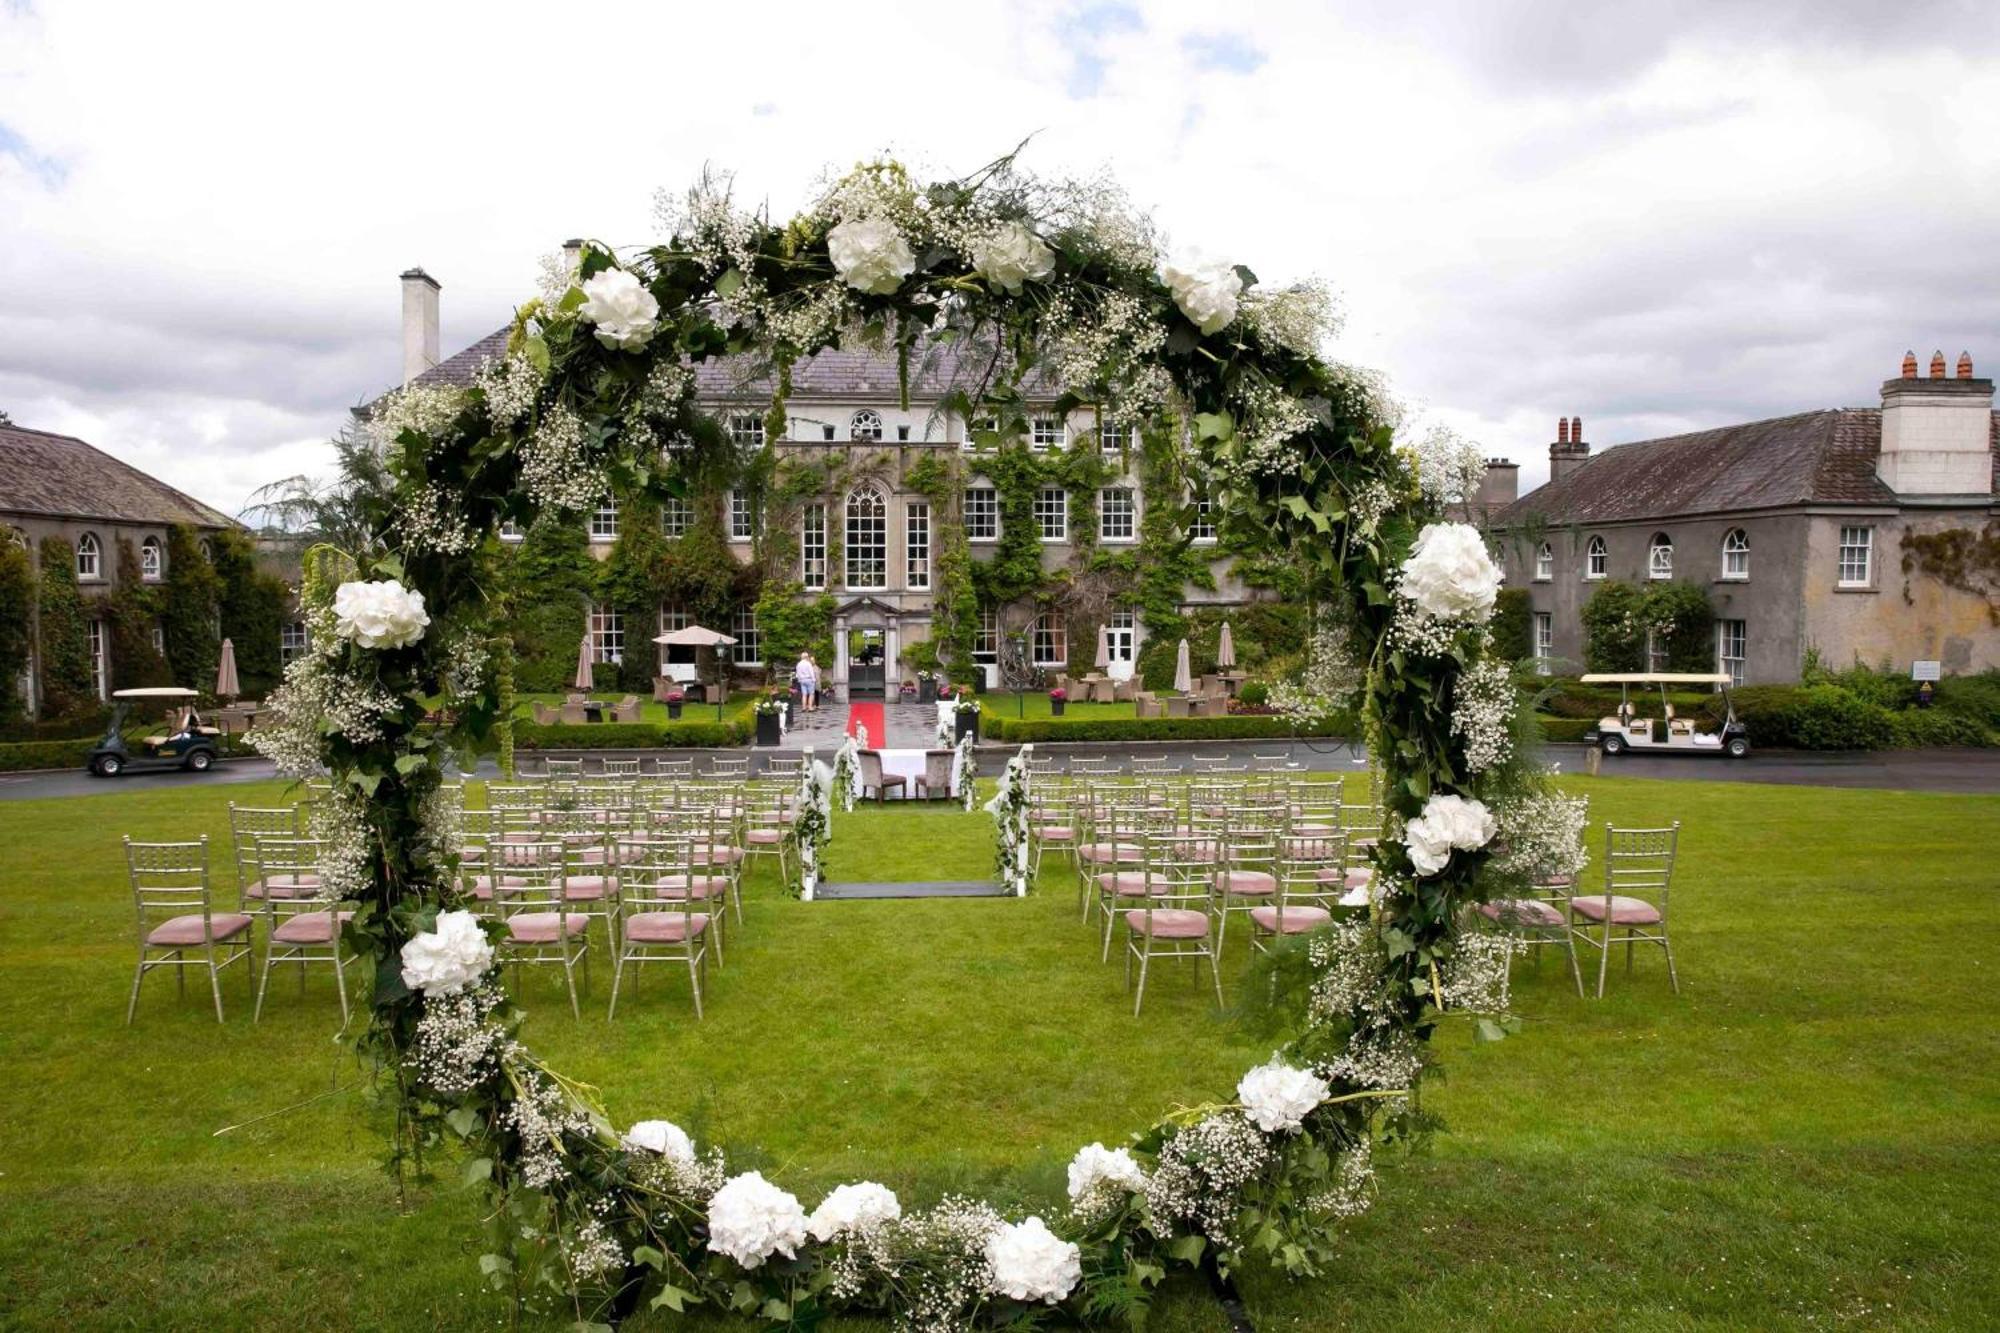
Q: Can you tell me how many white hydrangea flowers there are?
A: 14